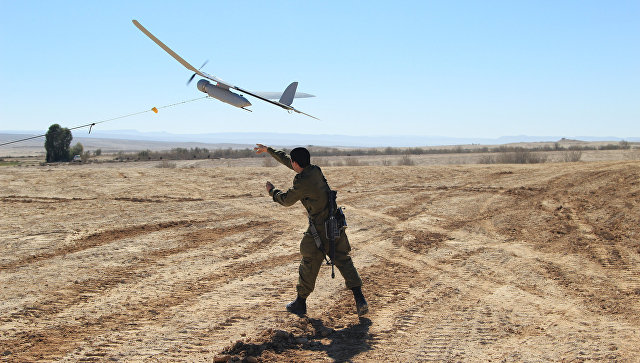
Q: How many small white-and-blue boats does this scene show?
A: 0